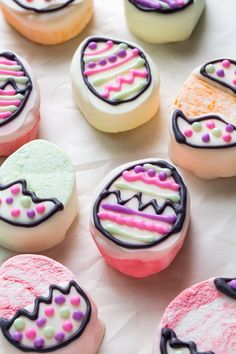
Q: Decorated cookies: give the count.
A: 9